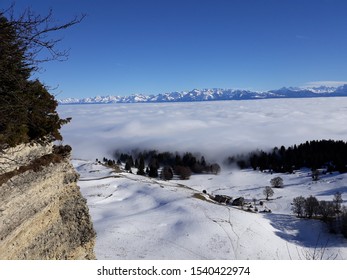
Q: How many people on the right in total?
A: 0